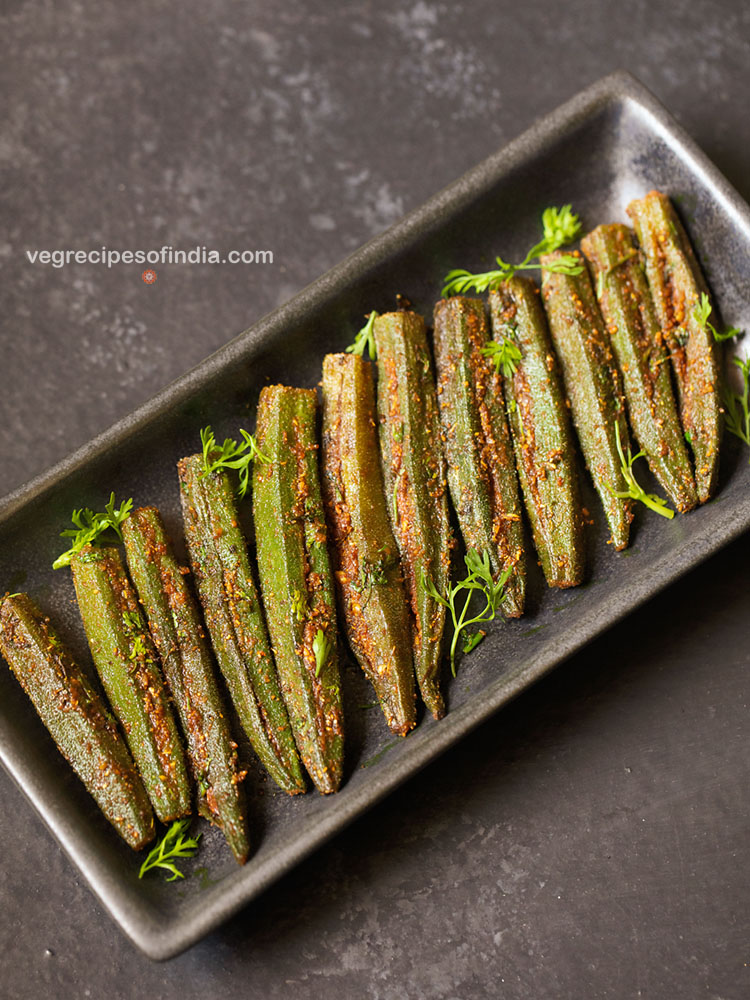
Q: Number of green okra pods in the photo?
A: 12